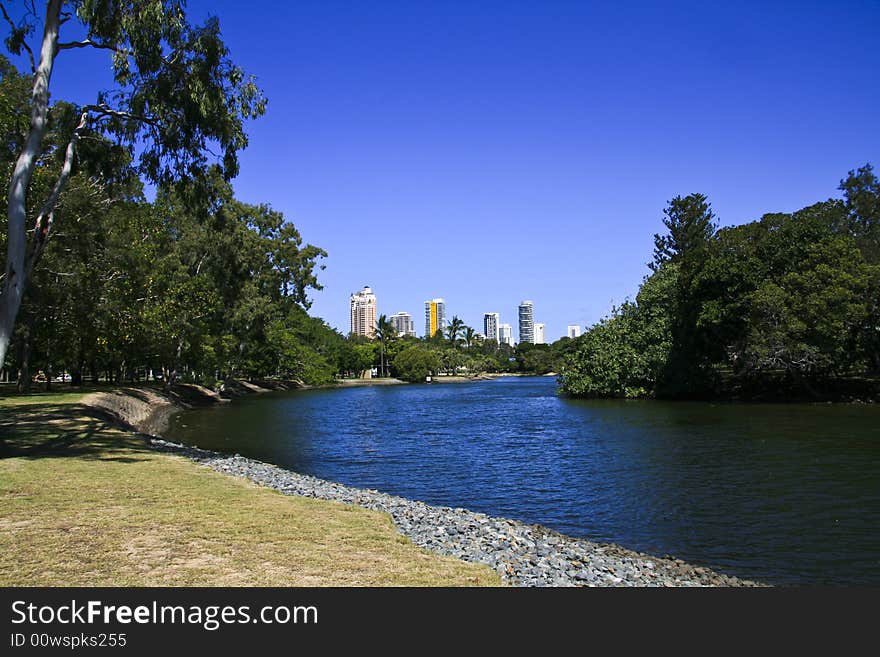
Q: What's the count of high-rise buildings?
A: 8